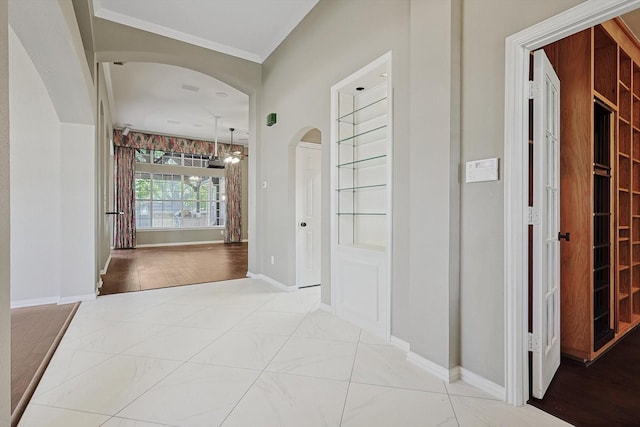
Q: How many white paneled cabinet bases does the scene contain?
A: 1